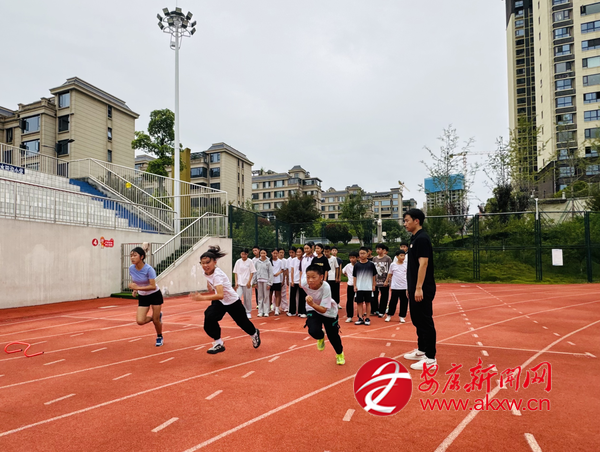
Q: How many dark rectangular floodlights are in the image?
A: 9